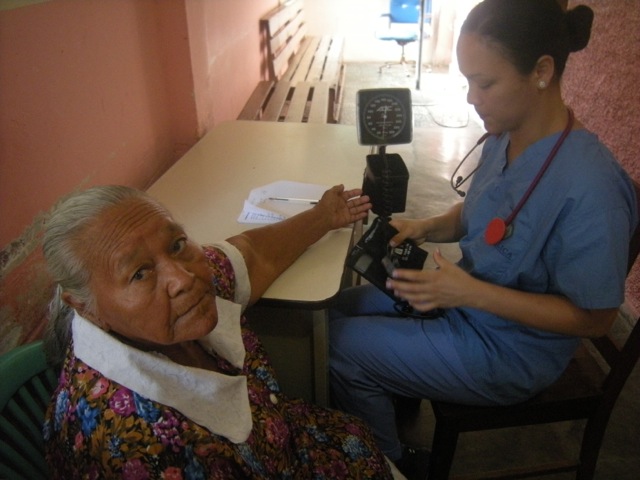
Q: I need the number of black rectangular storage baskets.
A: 1